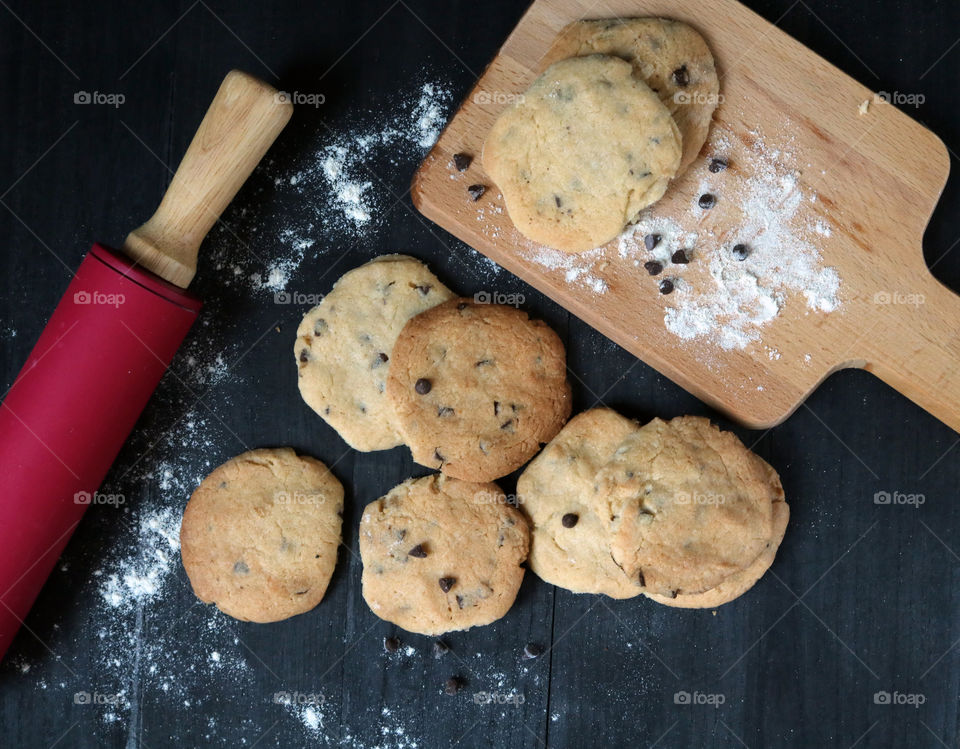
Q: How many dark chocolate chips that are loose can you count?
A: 13